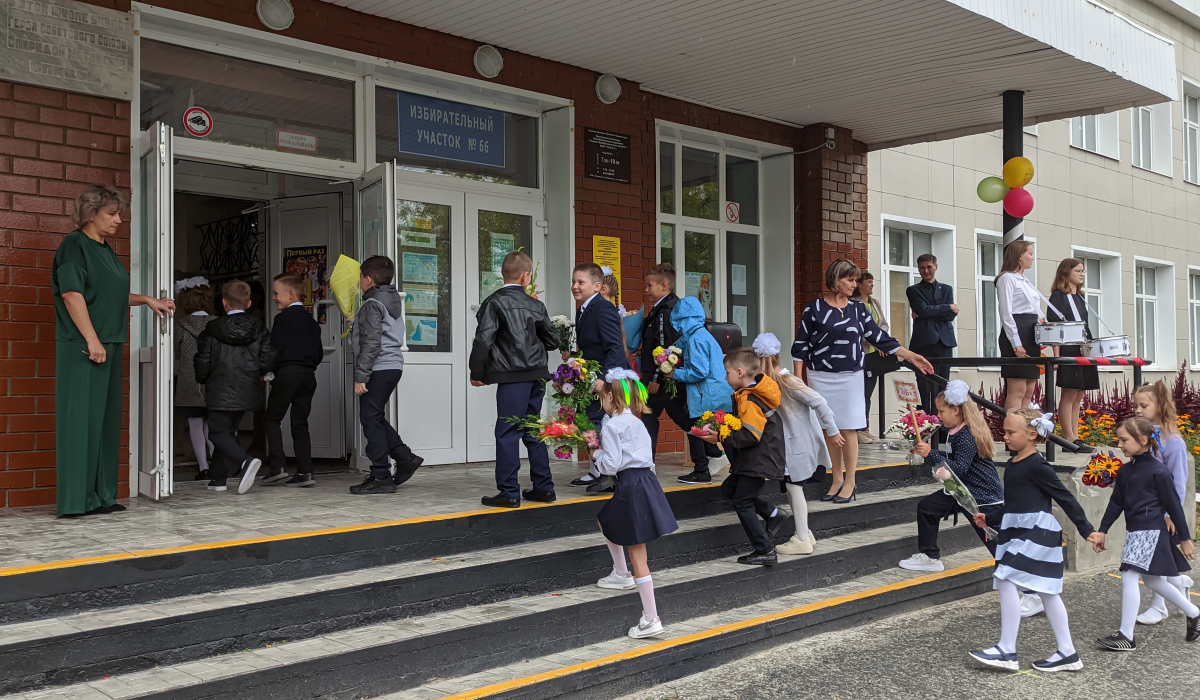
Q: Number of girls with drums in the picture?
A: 2